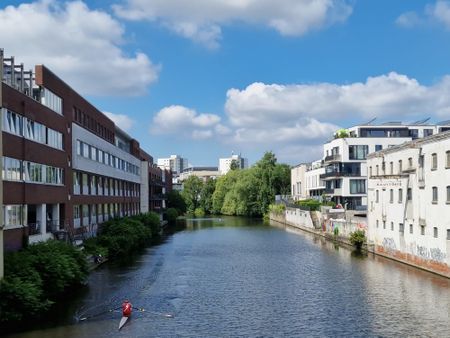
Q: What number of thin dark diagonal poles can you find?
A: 2